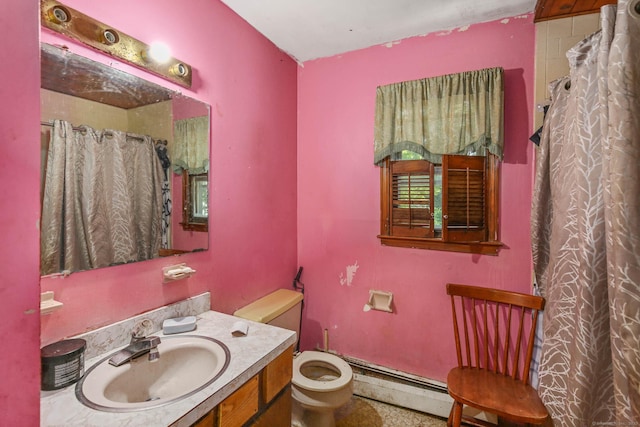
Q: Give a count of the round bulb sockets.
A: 4